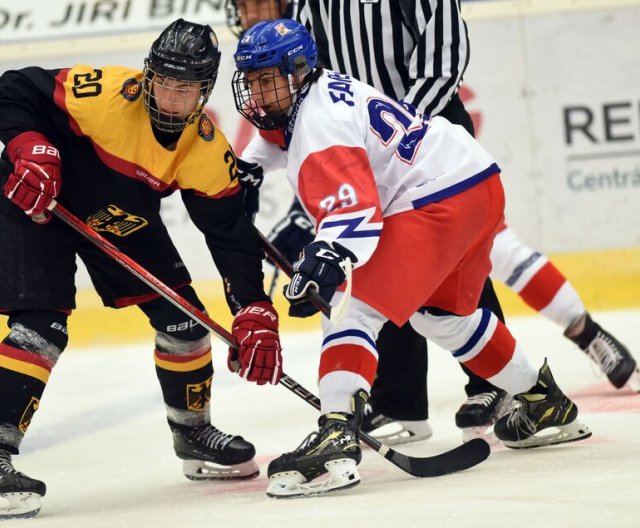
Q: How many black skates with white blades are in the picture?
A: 7